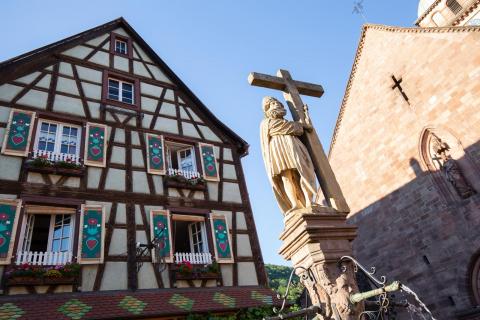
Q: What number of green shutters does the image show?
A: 8